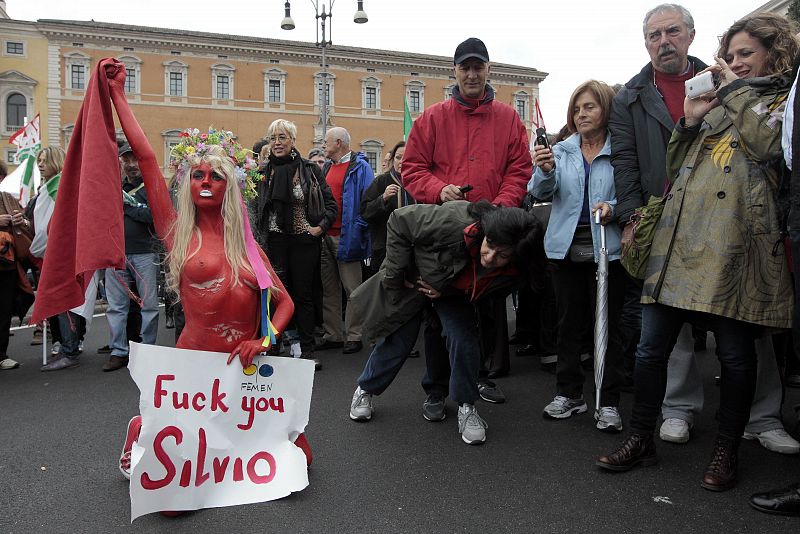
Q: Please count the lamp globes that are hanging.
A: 2